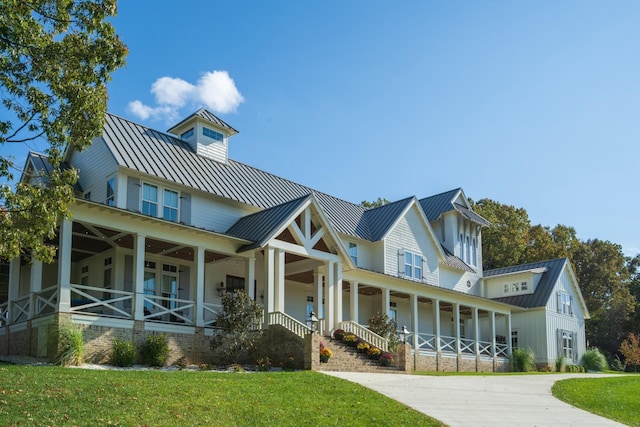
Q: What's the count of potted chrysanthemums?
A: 7